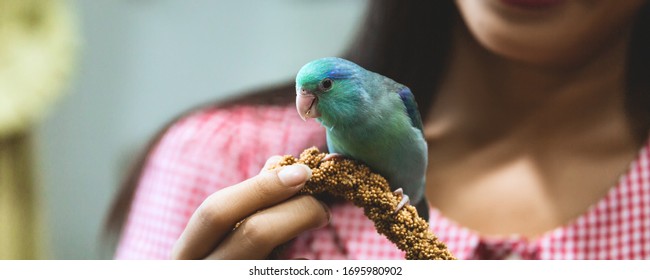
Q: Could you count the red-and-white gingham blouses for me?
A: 1